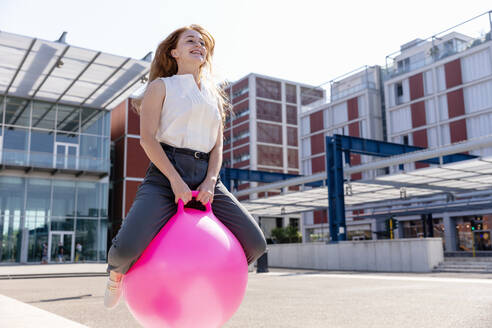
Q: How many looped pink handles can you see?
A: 1